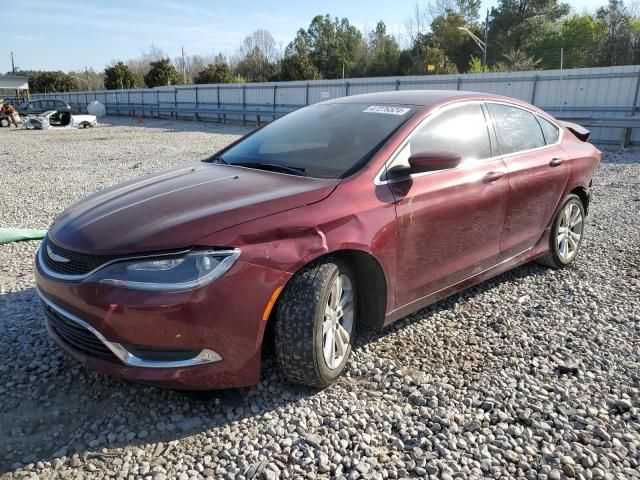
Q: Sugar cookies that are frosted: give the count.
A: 0